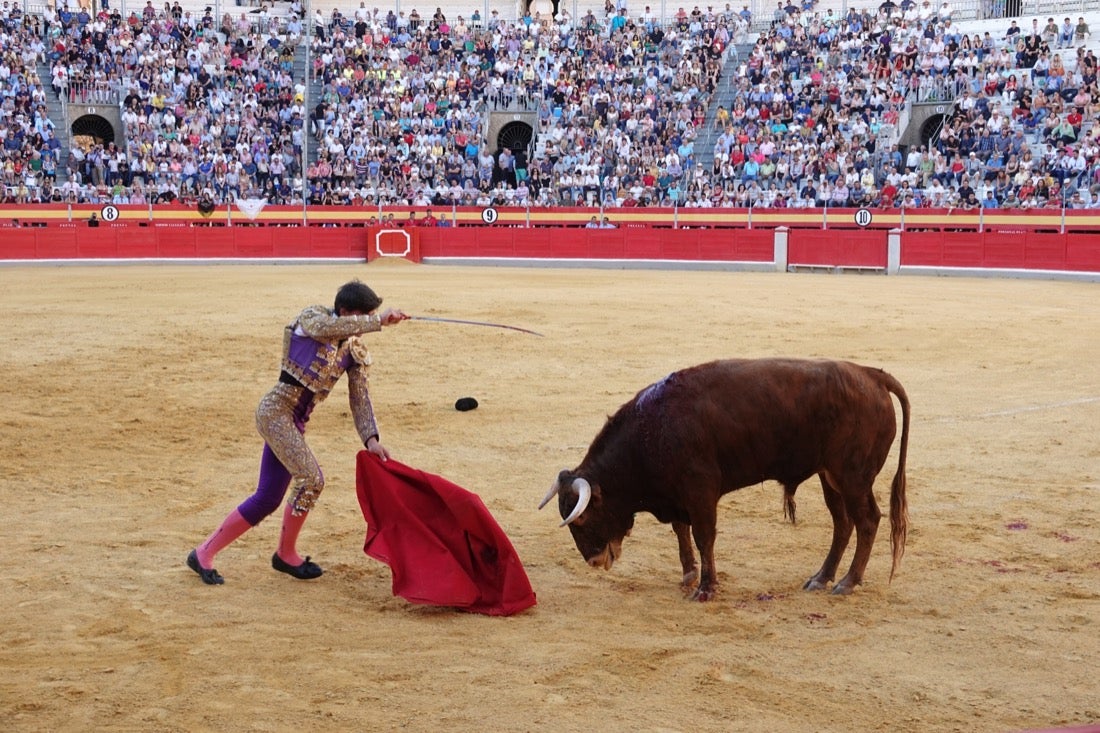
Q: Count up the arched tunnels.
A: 3